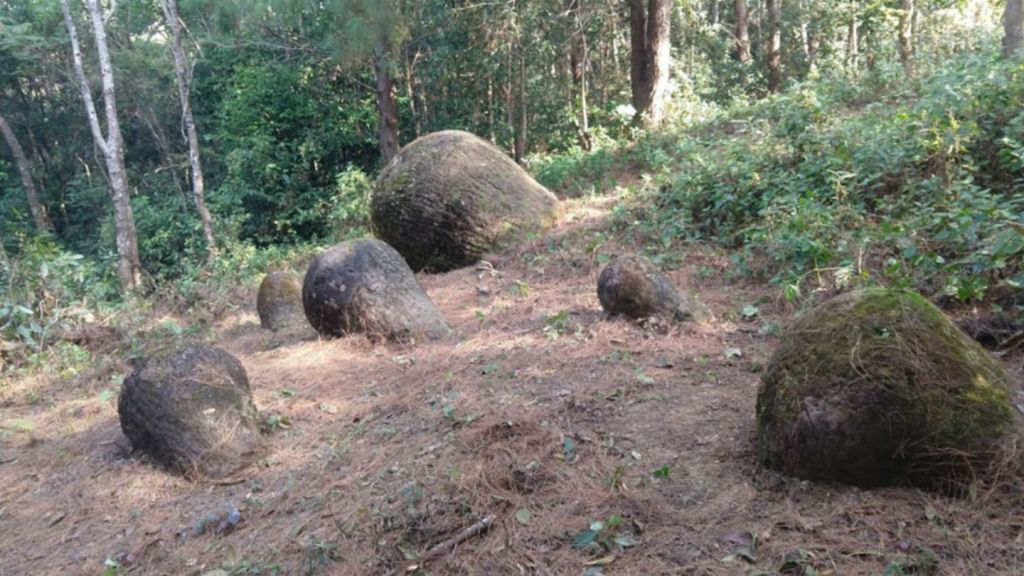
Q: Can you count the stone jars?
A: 6